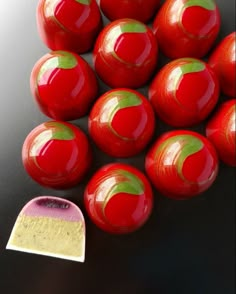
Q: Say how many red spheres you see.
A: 12